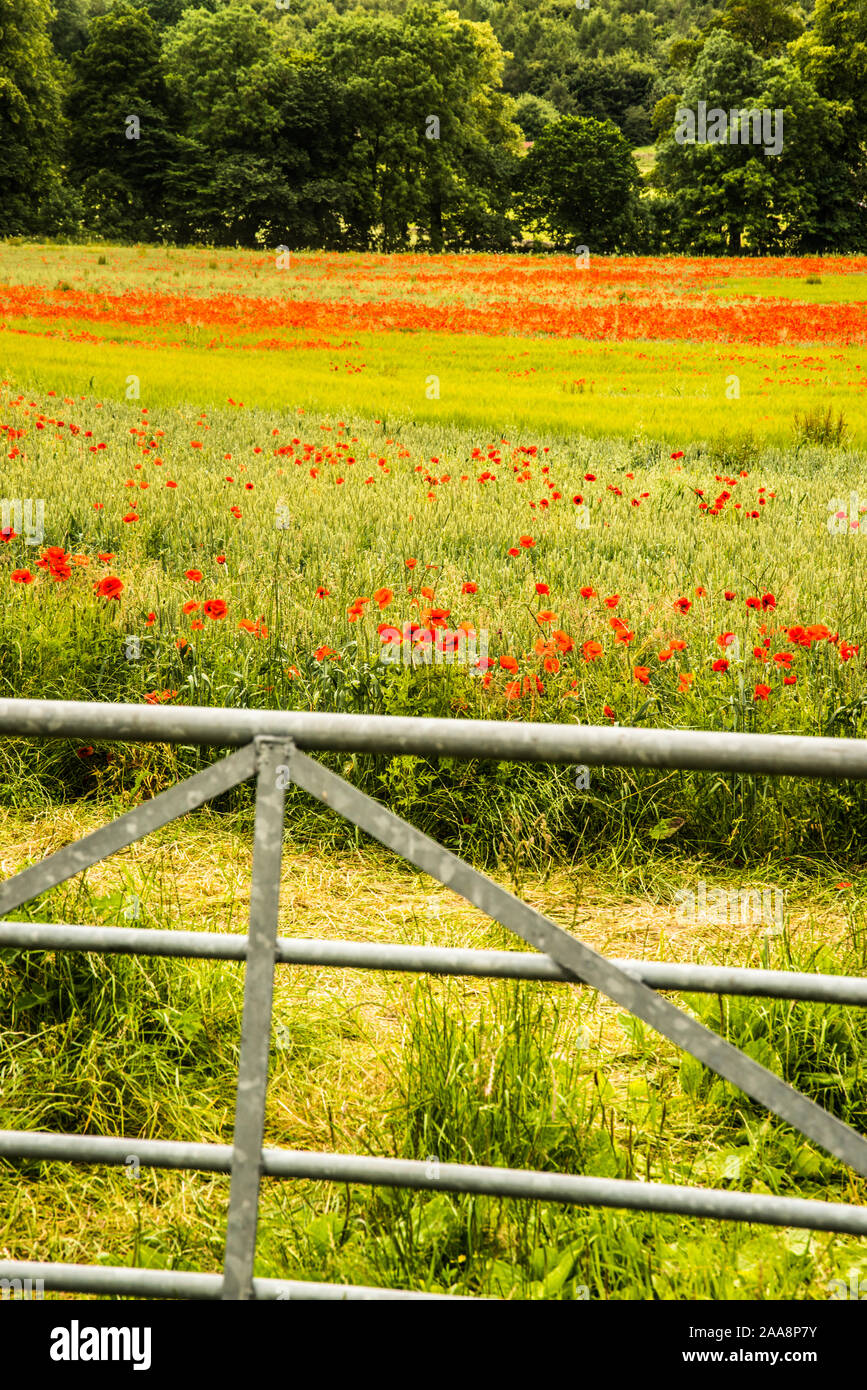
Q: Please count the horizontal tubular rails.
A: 4